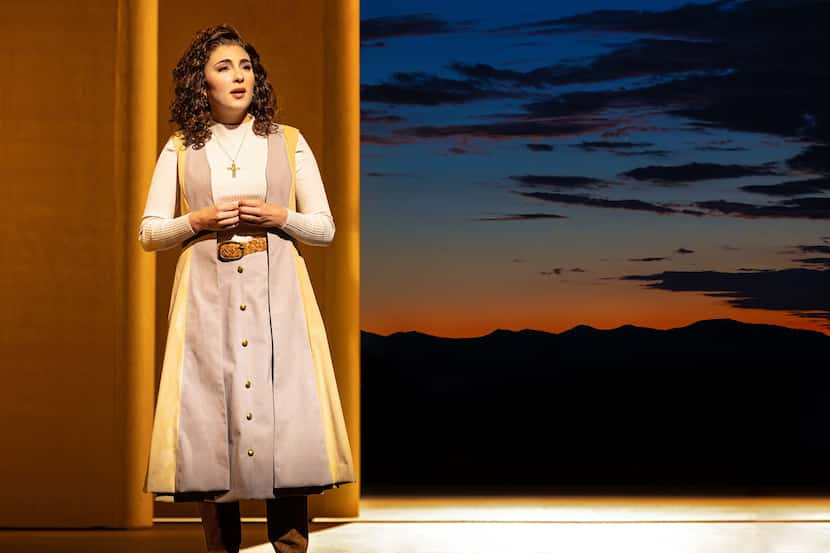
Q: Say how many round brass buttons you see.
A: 6